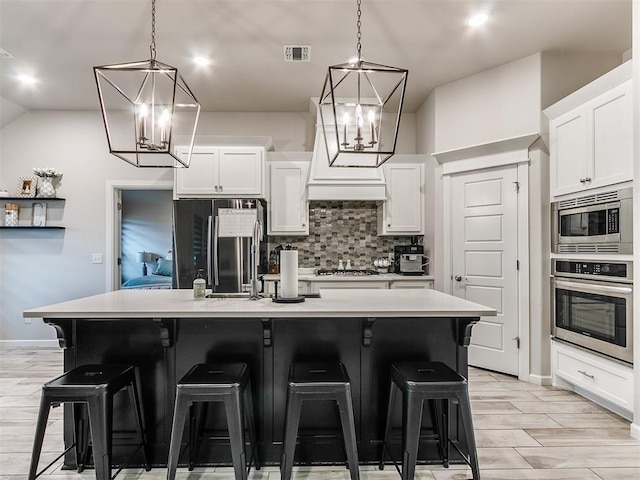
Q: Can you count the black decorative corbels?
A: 5